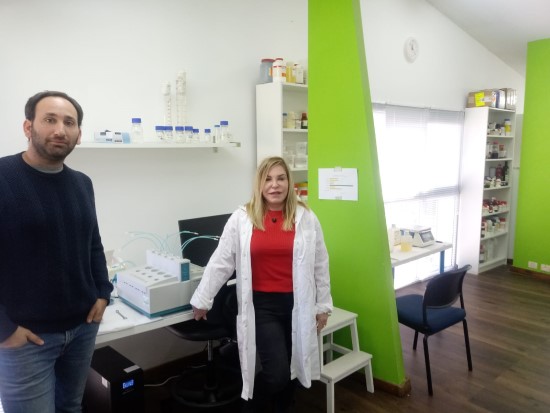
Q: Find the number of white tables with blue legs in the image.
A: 1